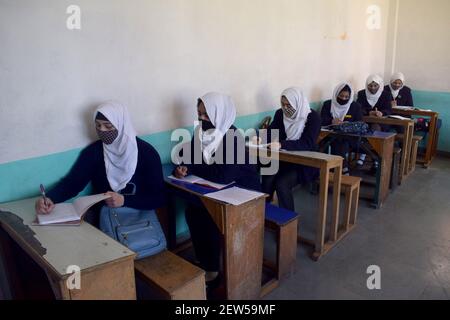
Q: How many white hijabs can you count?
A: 6